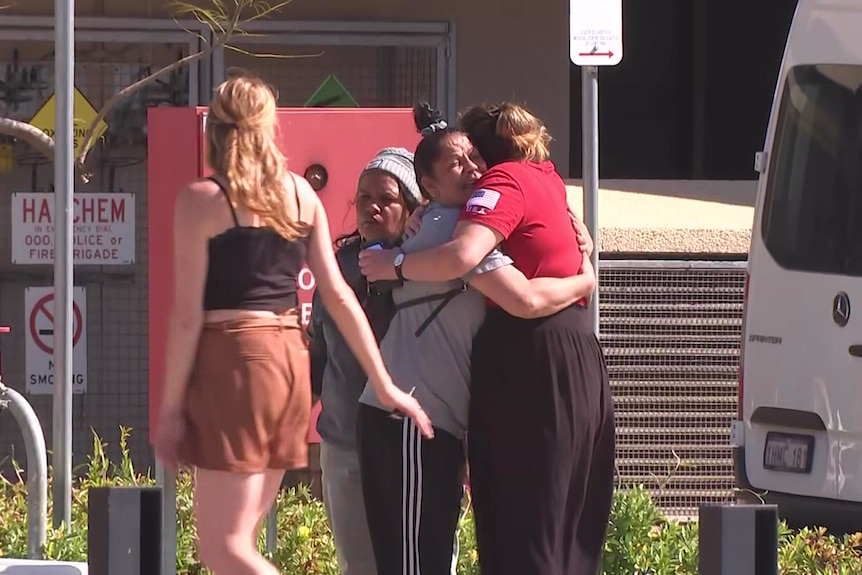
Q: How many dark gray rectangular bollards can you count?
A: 2